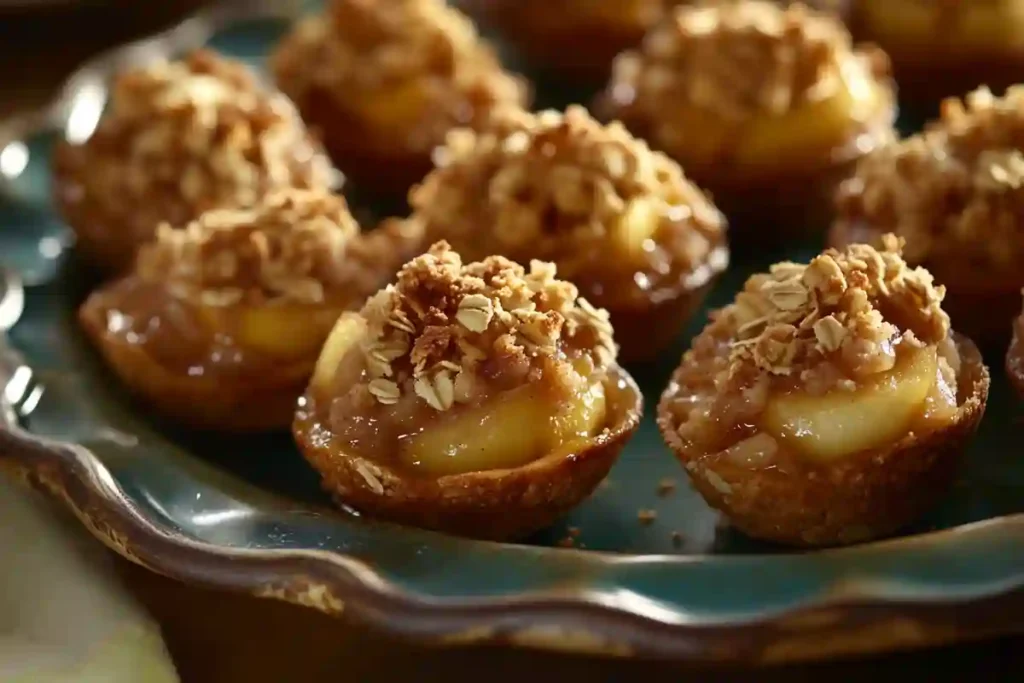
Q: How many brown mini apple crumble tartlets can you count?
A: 11